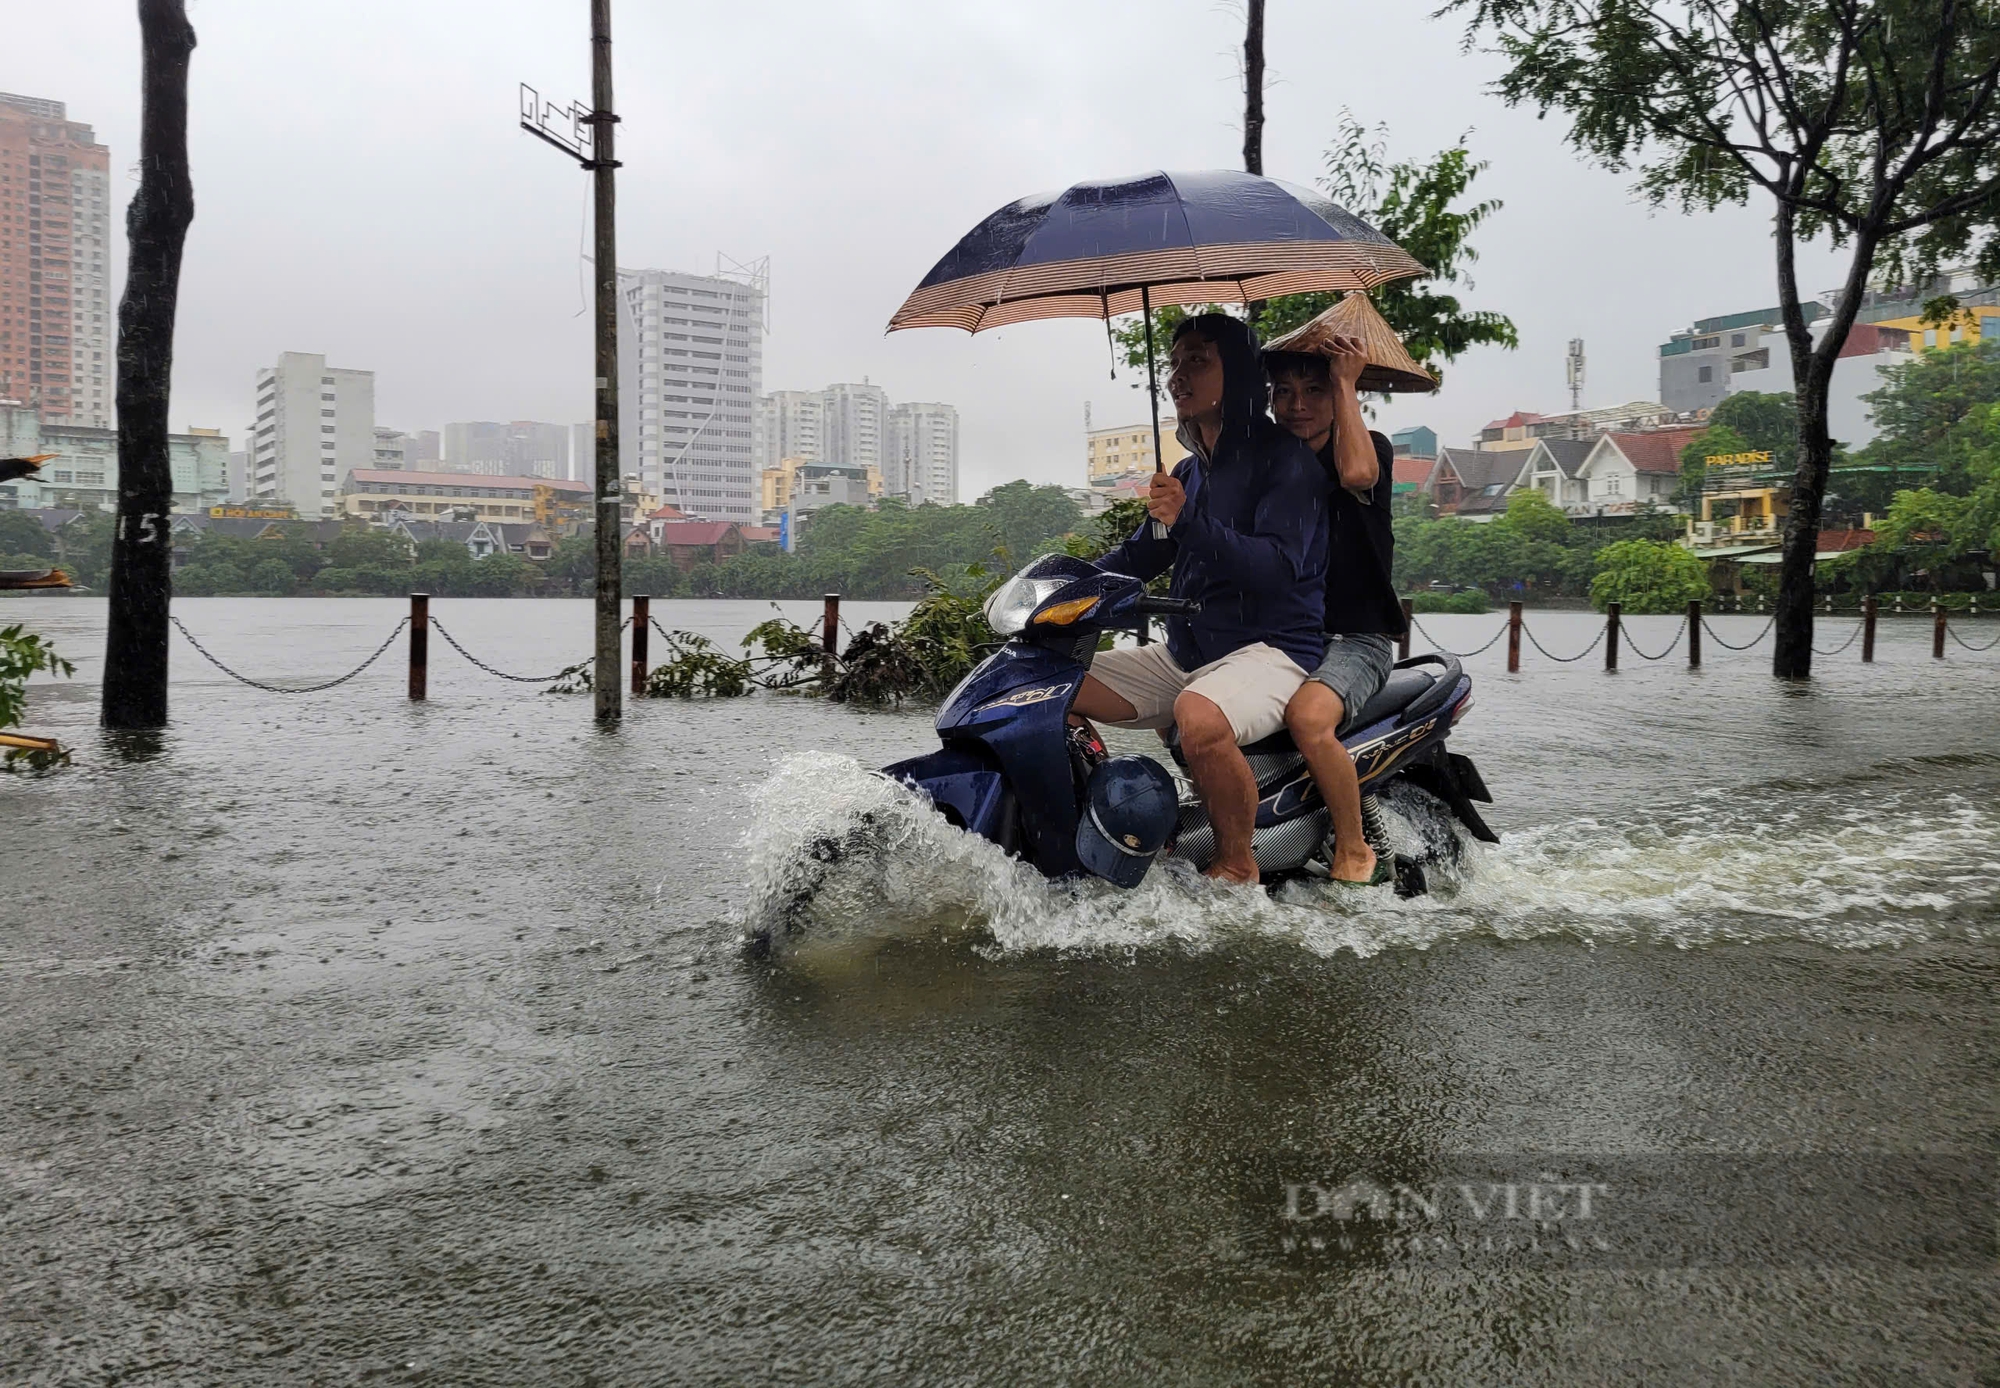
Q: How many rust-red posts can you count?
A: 9